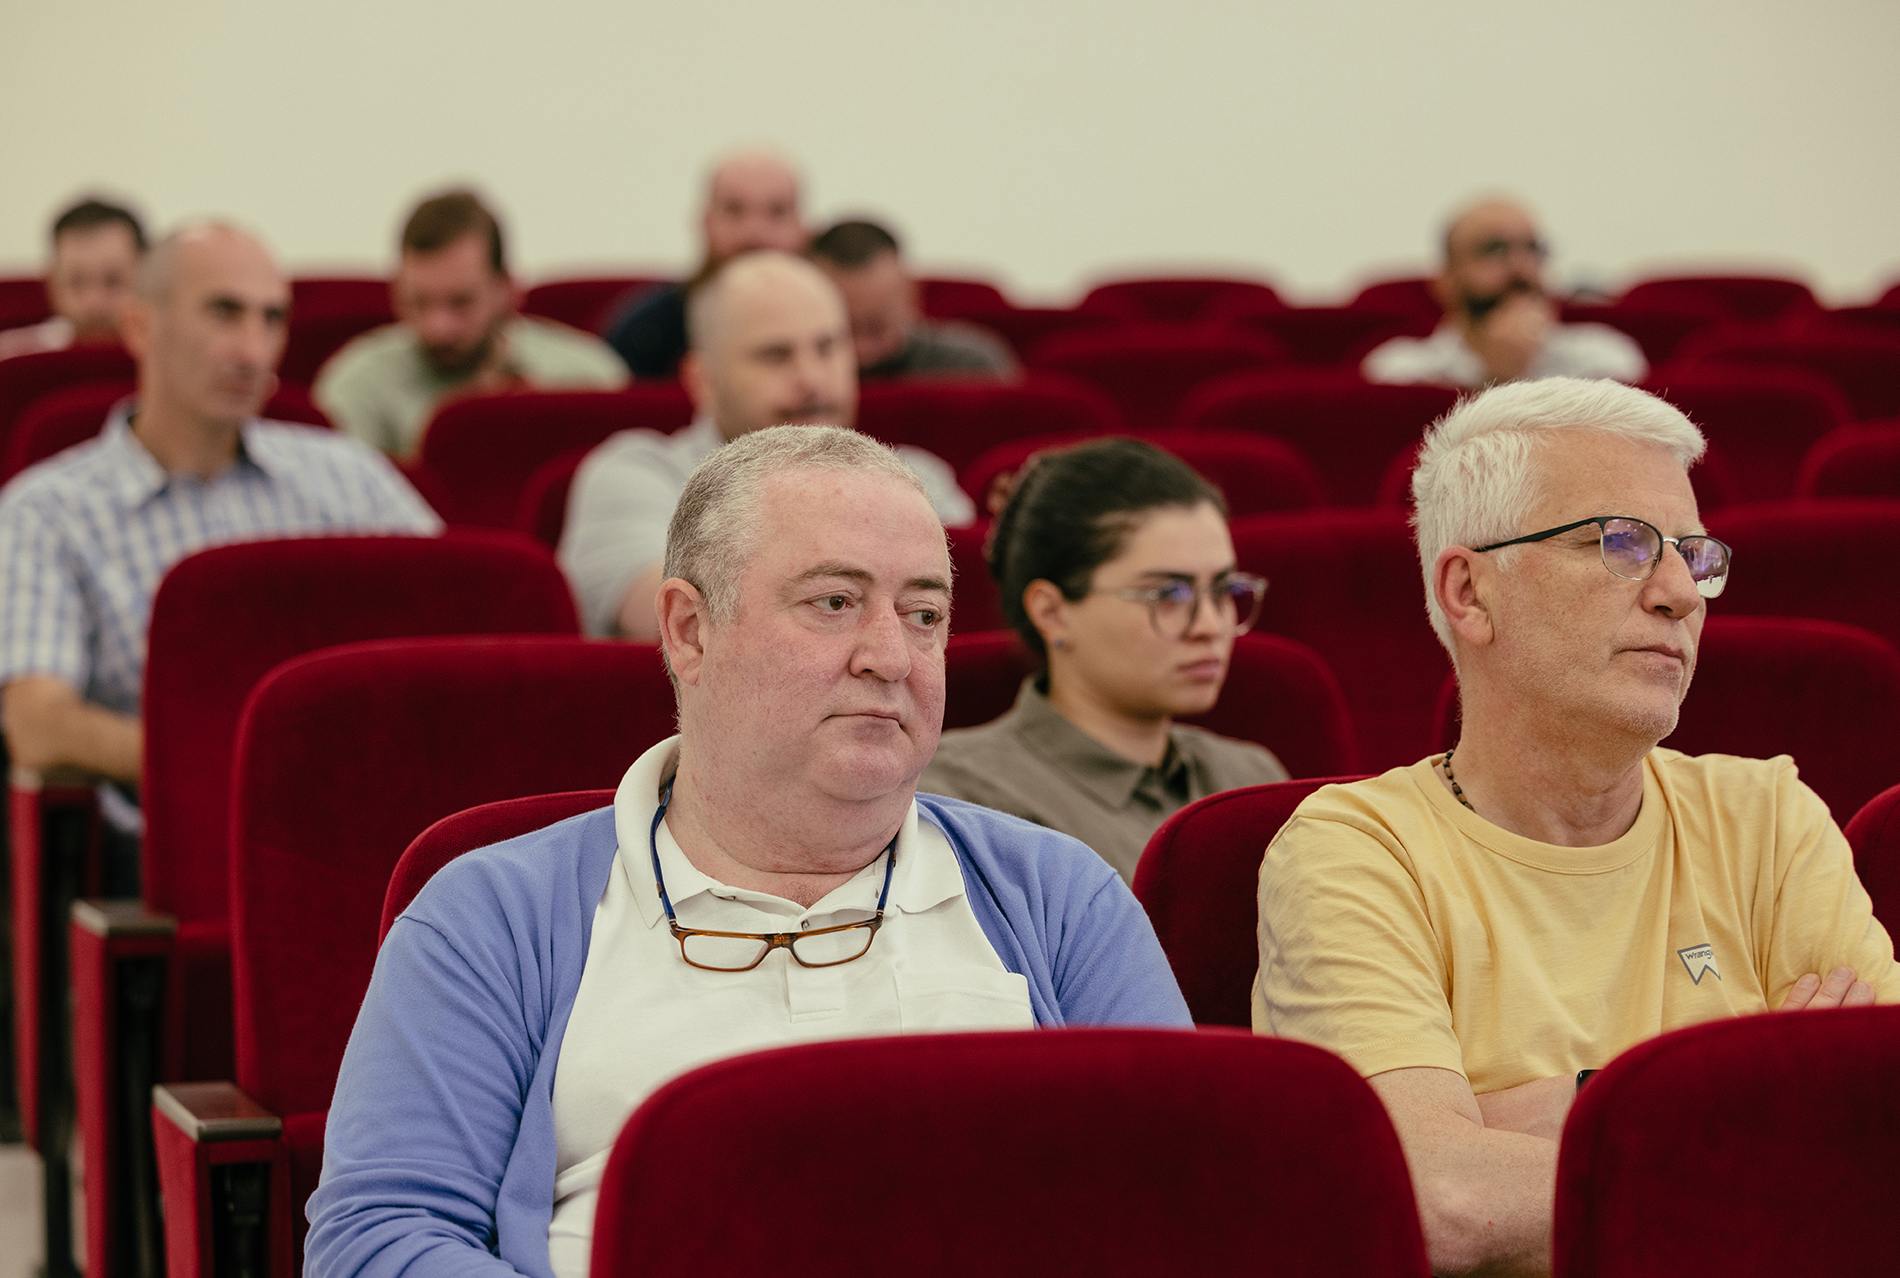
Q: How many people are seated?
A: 10